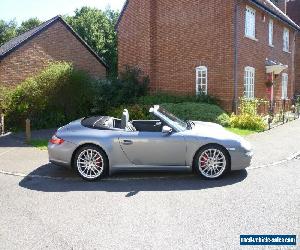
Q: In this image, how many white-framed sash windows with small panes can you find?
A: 6